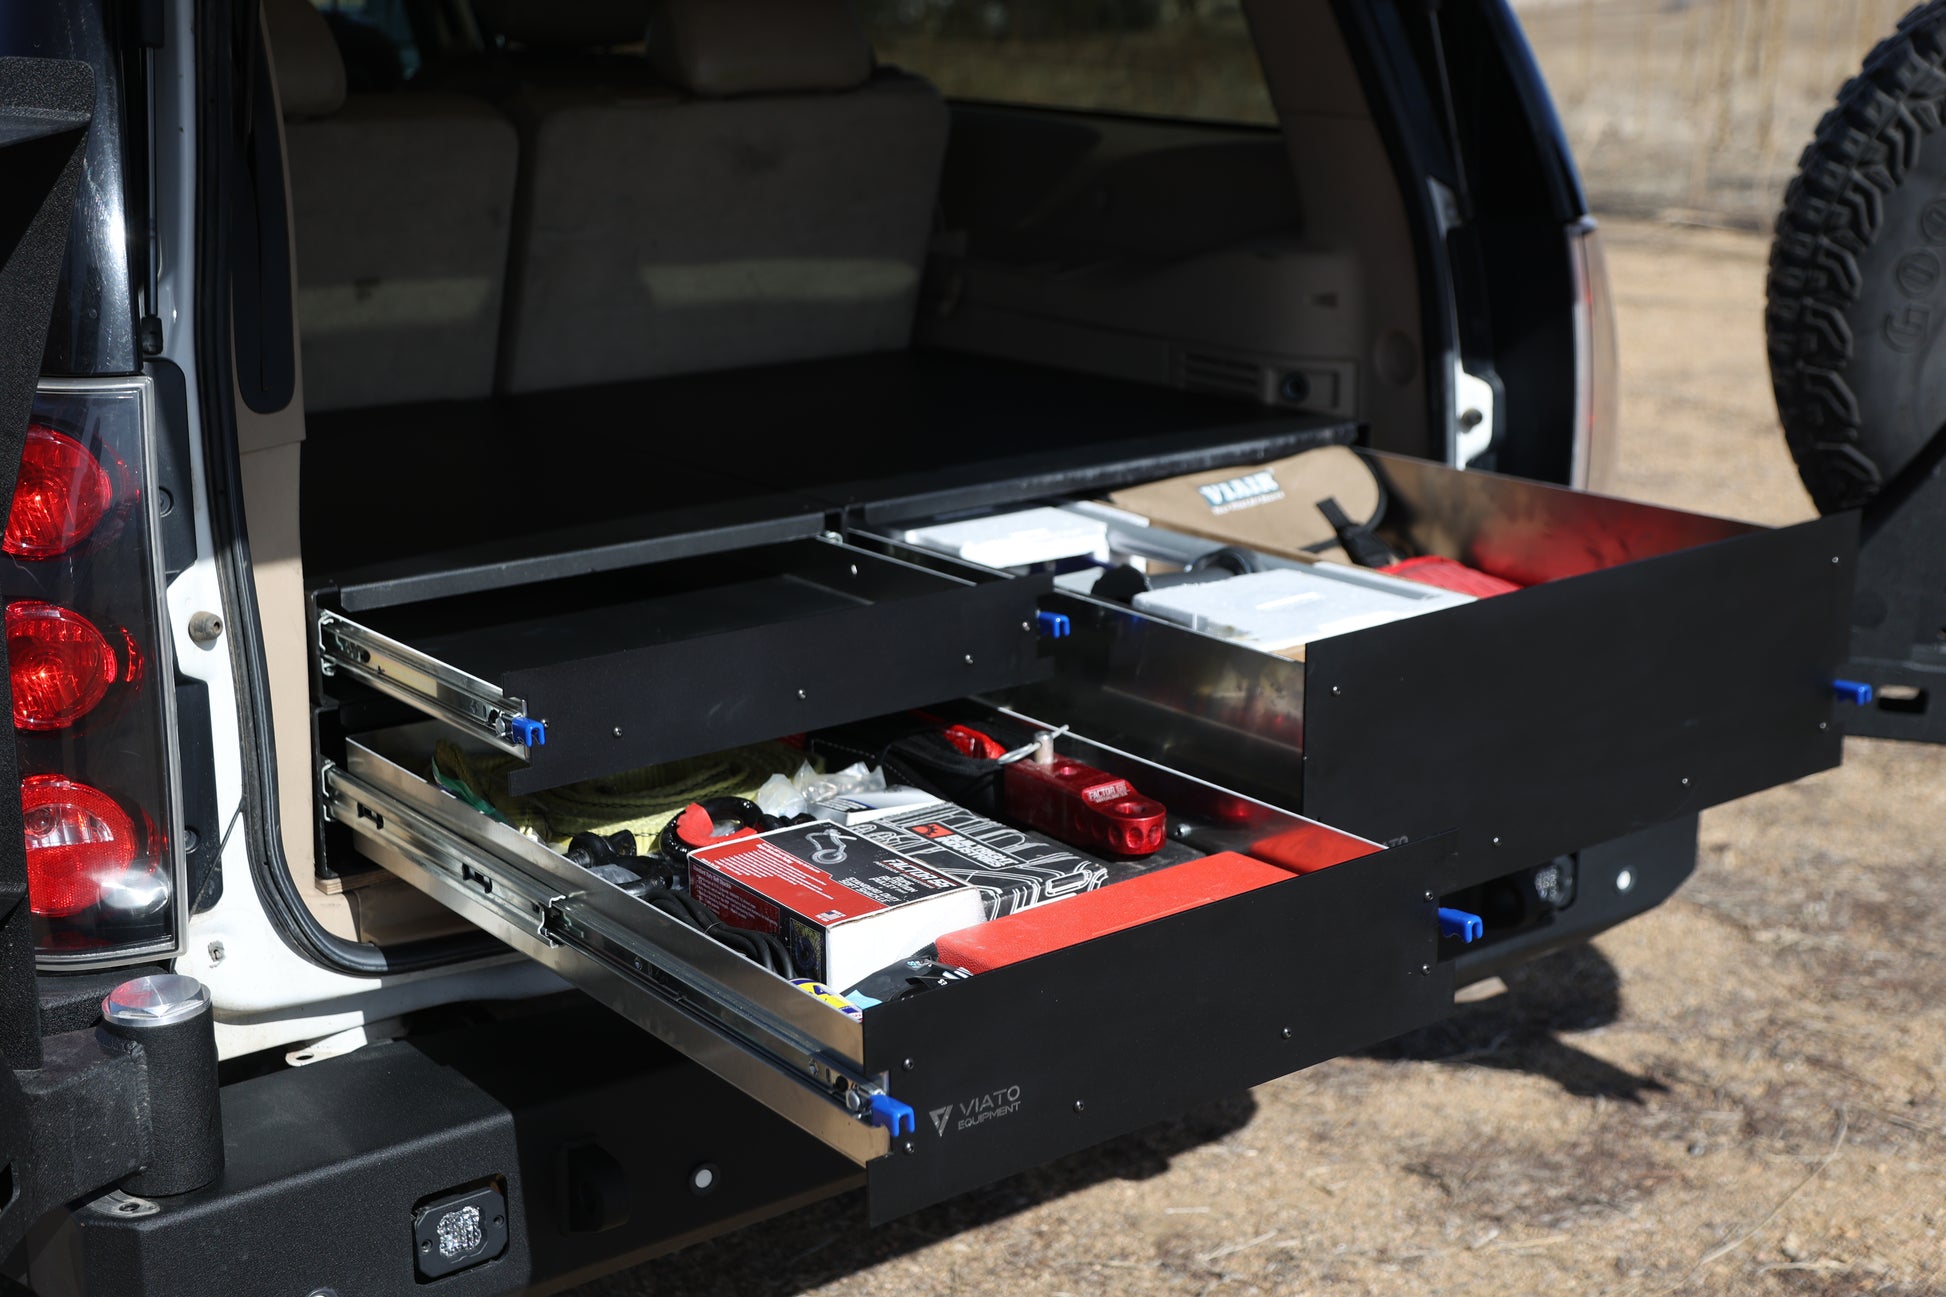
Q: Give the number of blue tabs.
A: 5